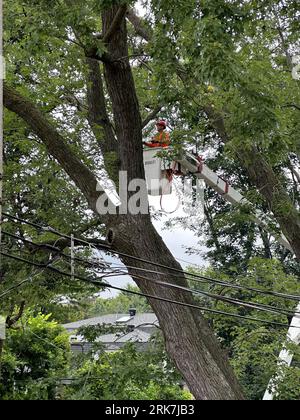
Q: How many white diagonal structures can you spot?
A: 2